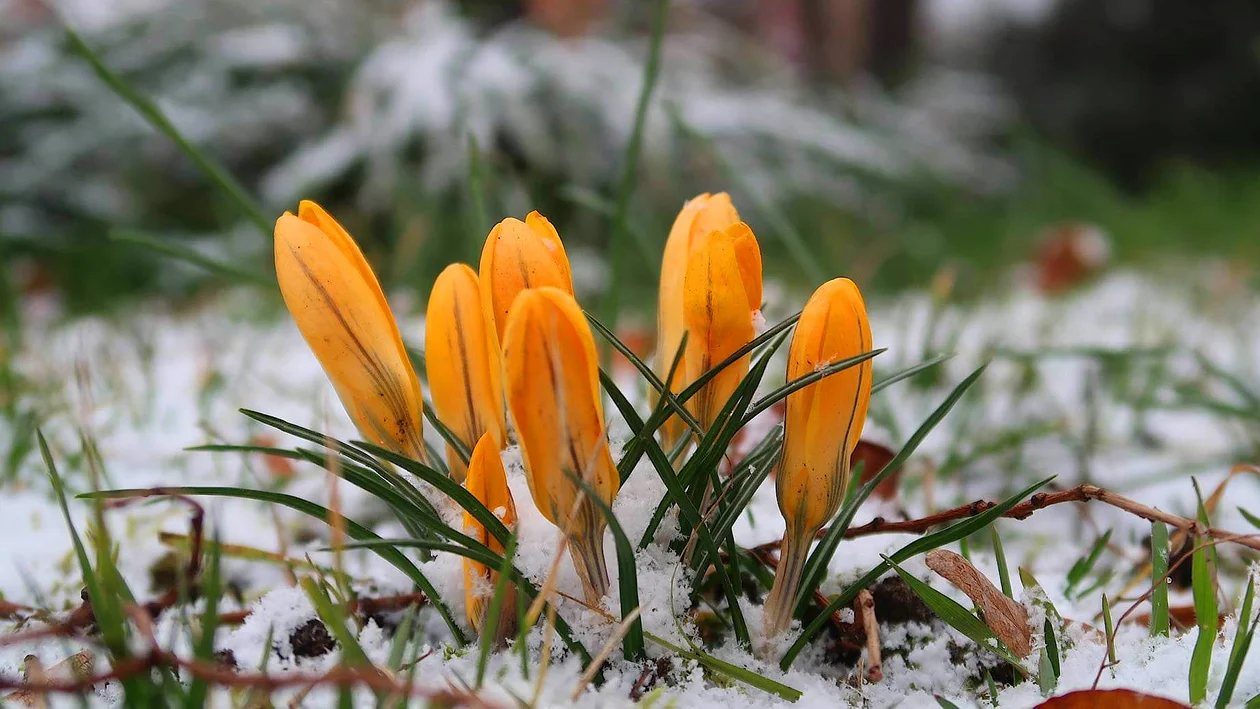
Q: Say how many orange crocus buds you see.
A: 8